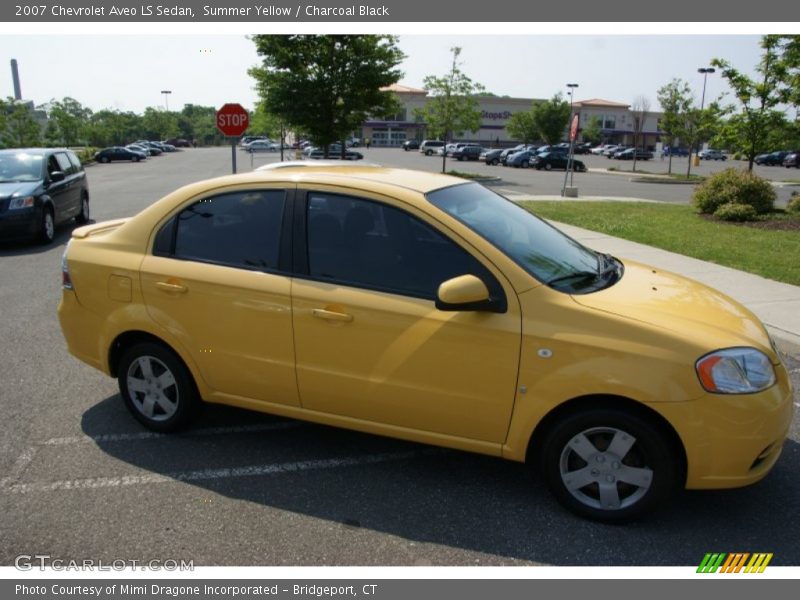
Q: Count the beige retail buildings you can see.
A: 1